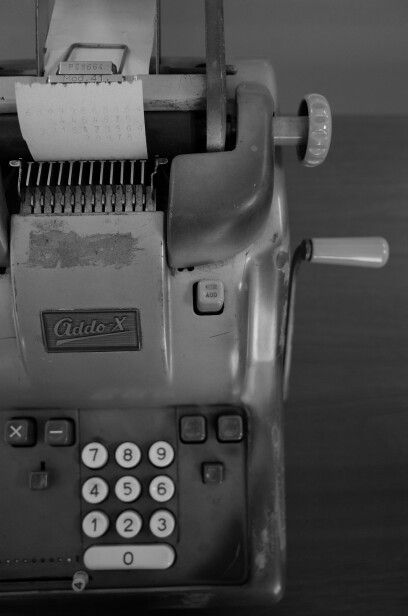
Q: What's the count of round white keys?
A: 9